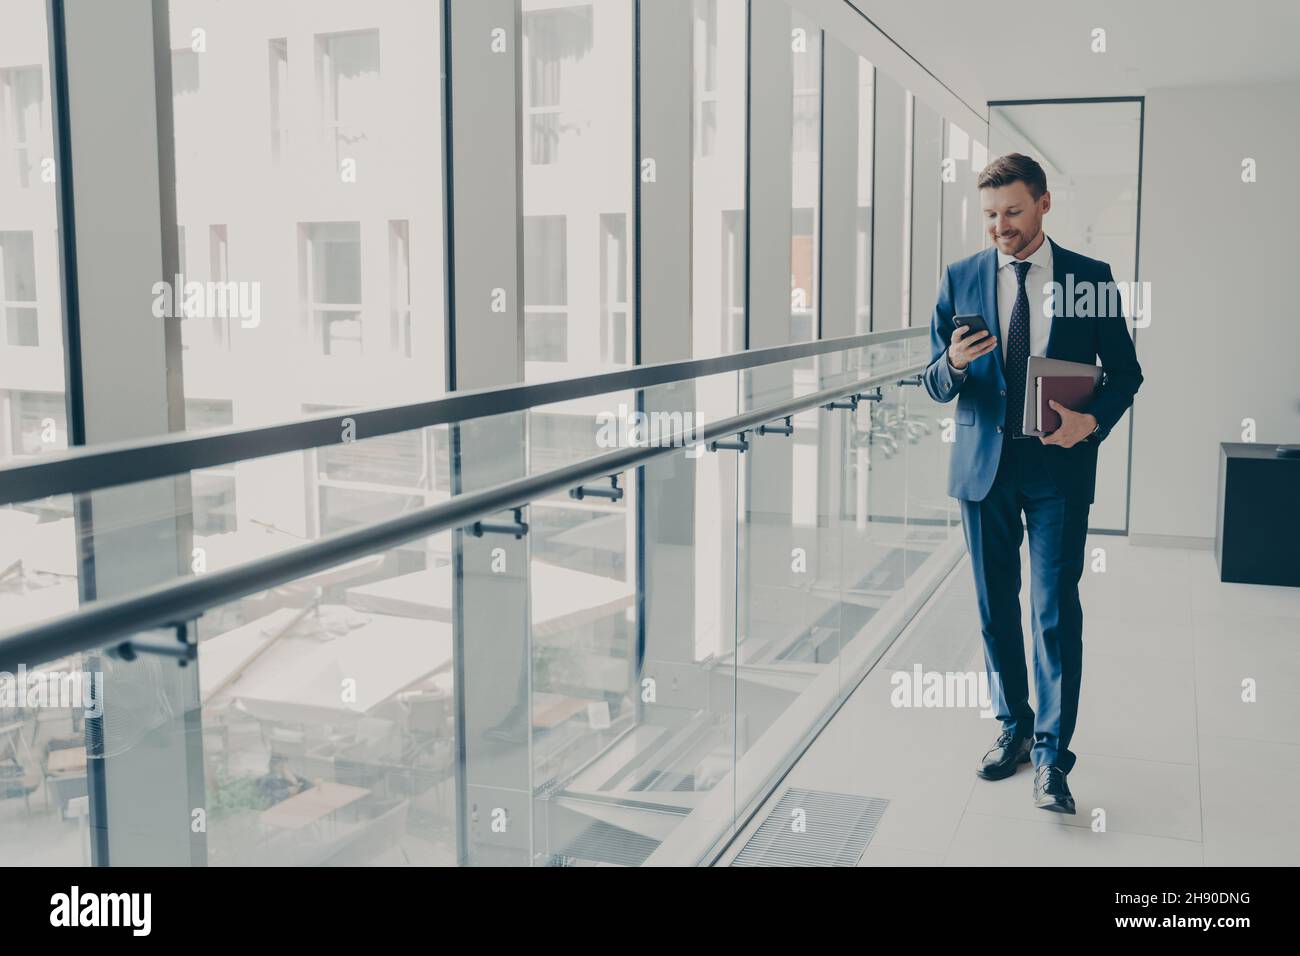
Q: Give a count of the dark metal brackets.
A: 8